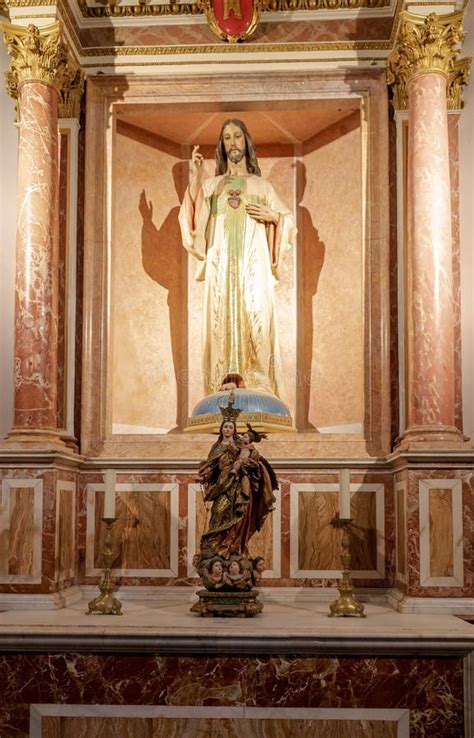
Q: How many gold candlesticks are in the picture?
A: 2